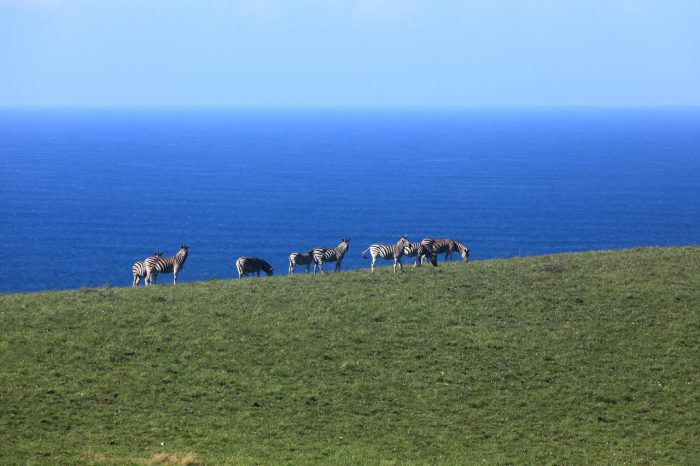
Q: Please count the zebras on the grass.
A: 8